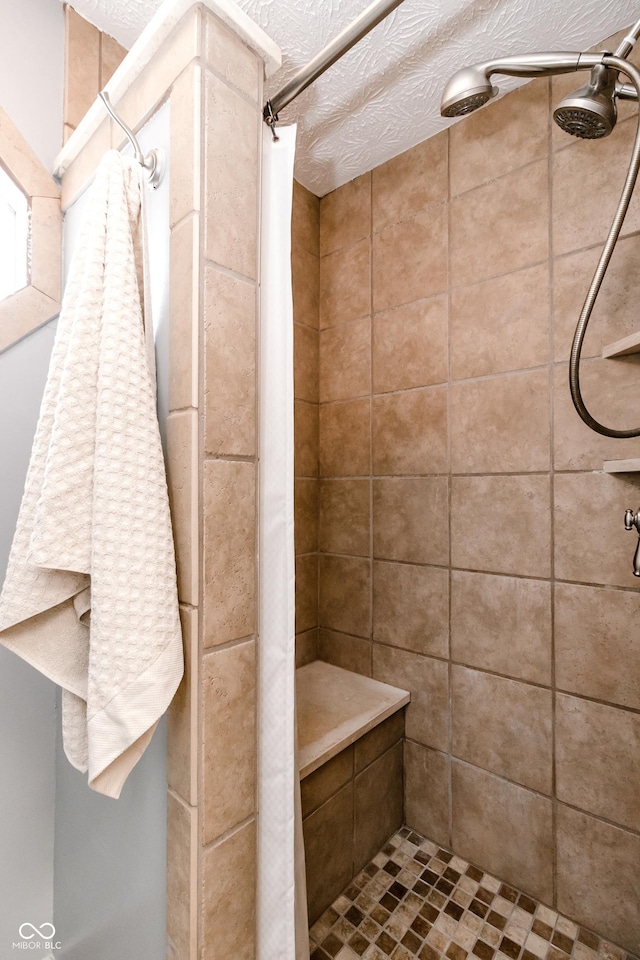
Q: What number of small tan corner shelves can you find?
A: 2